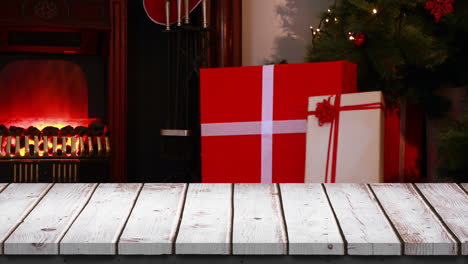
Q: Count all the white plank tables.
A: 1